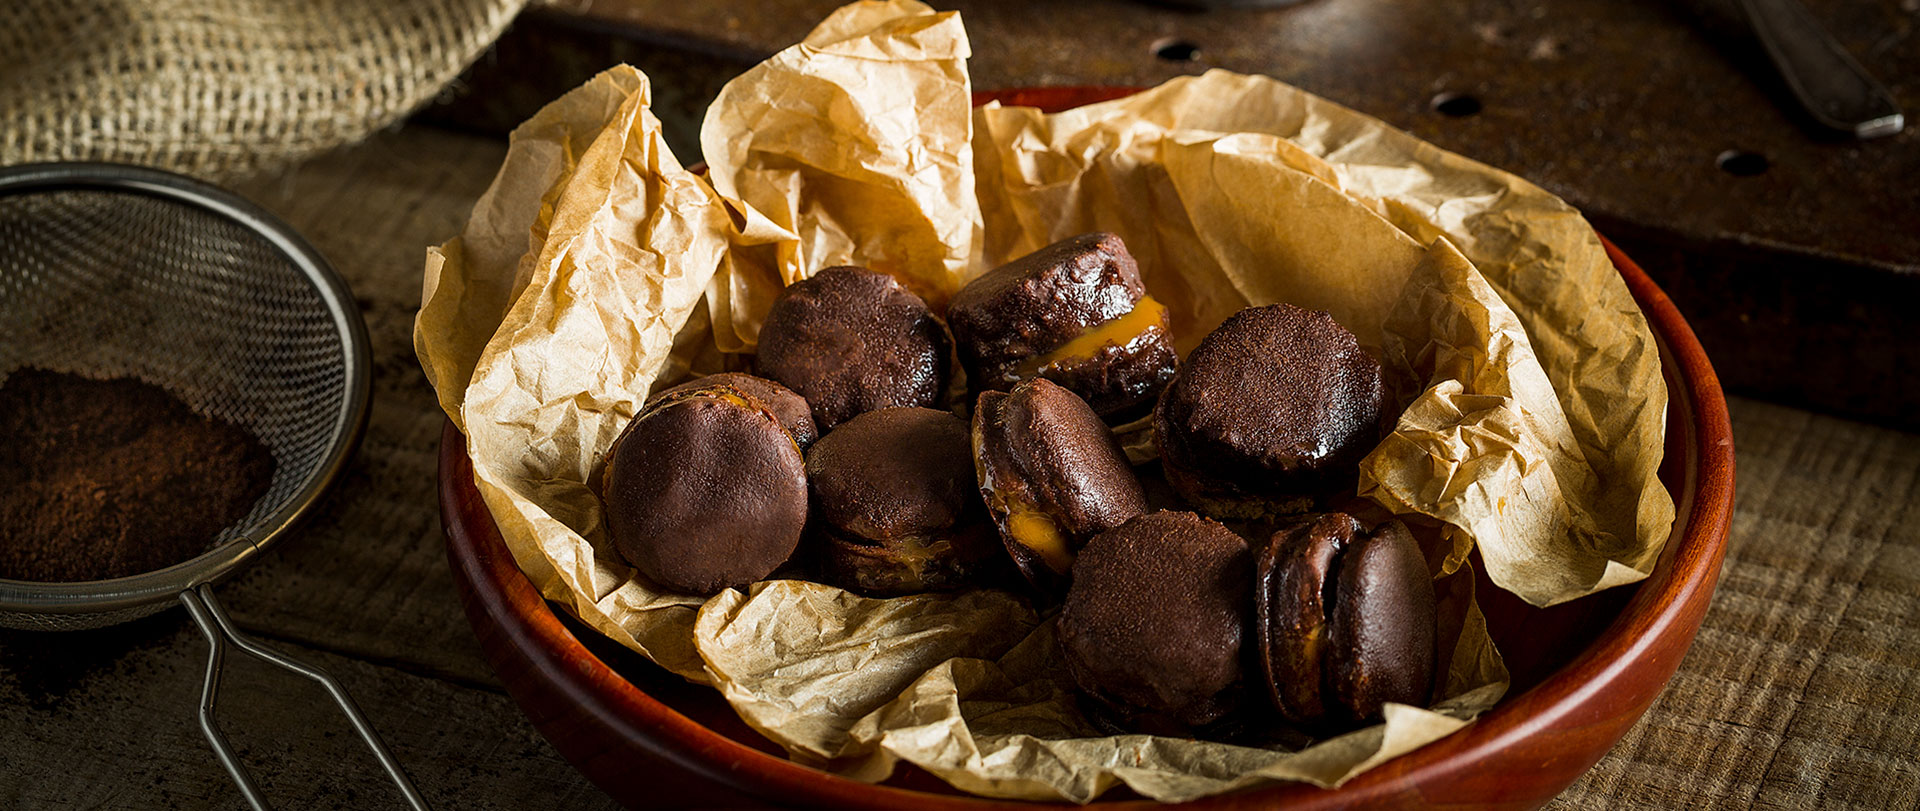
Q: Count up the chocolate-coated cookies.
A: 9